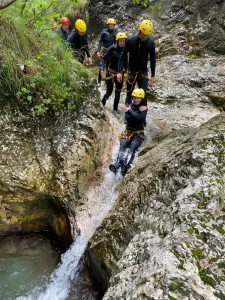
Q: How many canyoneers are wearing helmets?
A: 6